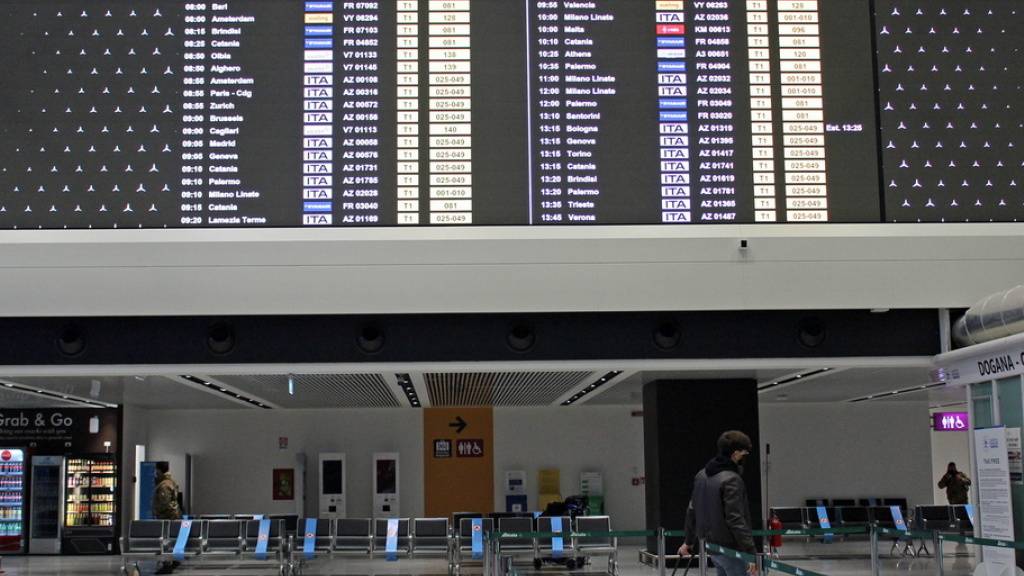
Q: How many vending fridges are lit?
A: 2